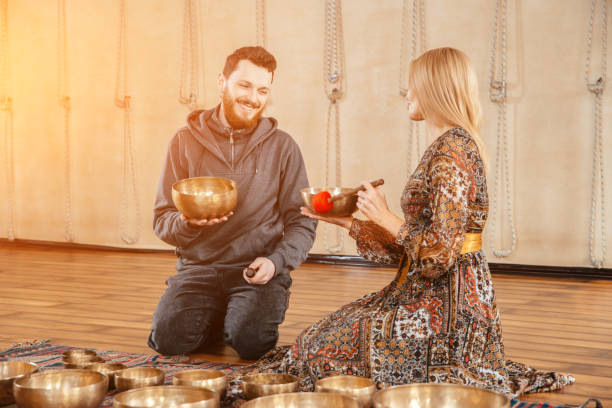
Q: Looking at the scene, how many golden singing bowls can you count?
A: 14